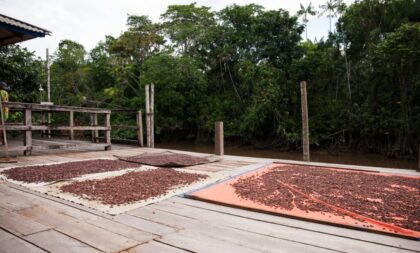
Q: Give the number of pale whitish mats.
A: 2